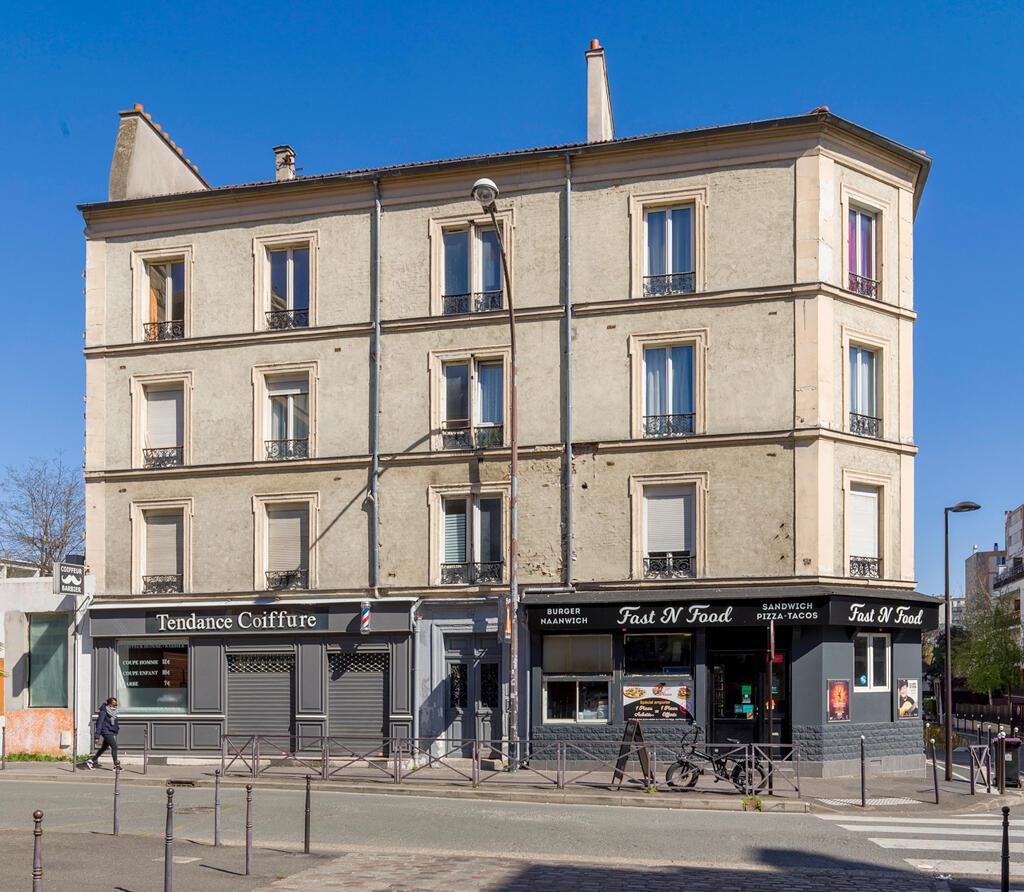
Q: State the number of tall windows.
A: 15